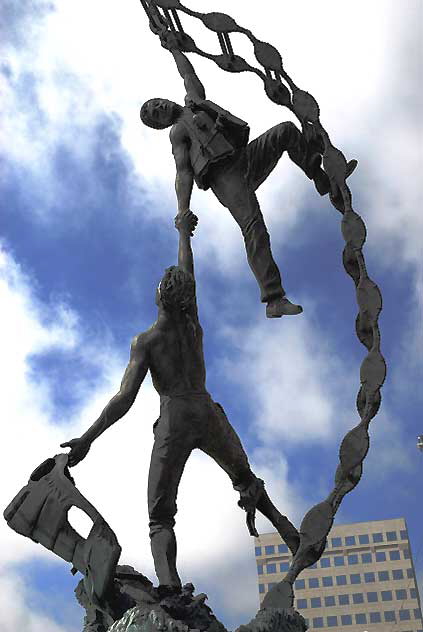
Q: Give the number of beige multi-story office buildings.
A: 1